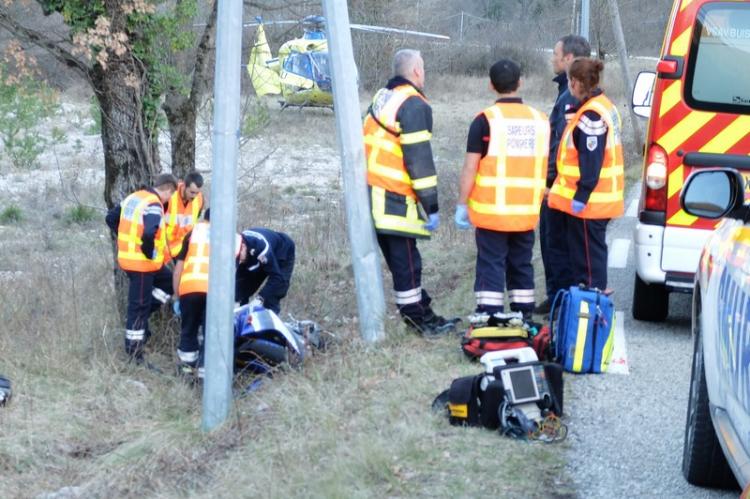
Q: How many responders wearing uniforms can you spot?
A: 8